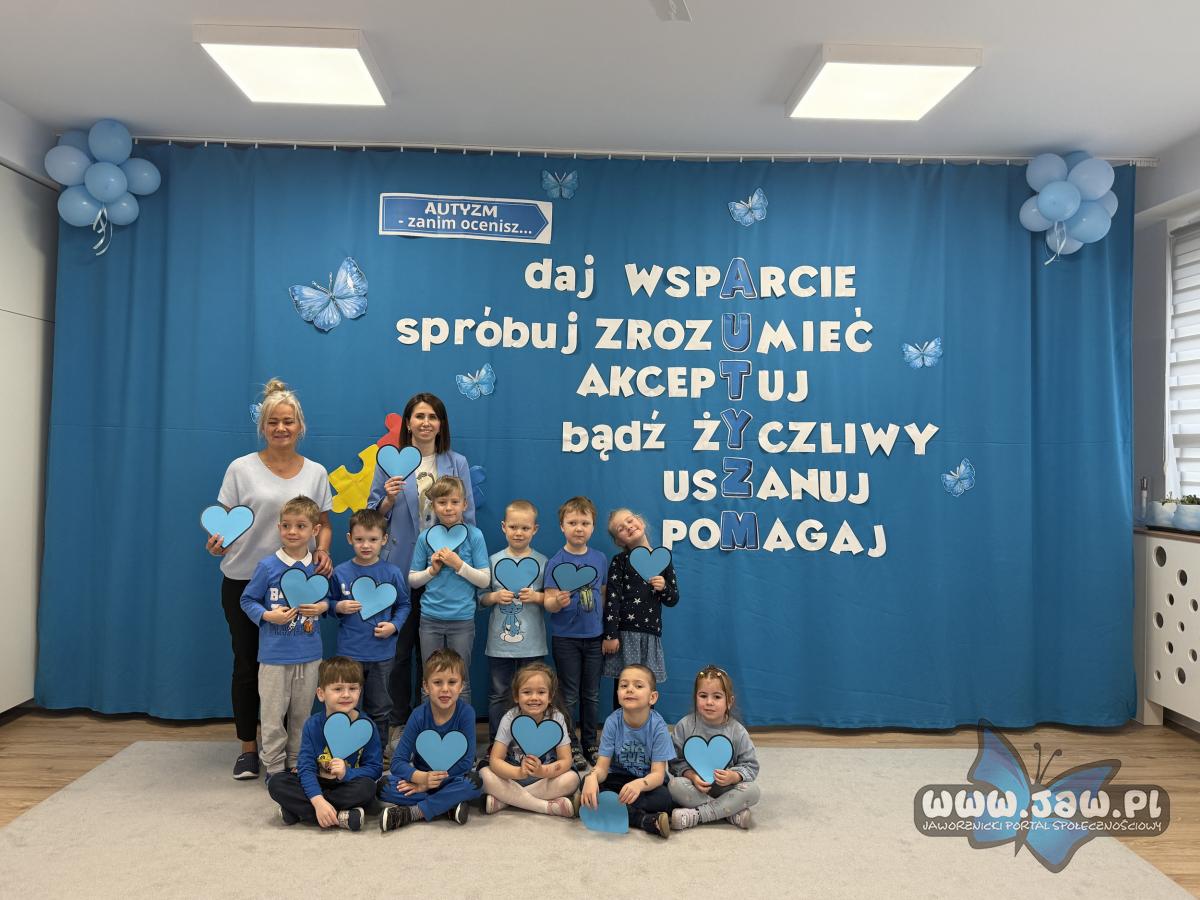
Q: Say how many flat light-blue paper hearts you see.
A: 13